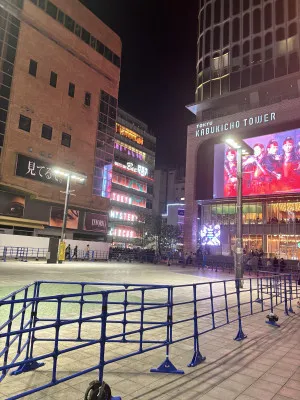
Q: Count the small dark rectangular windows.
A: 7